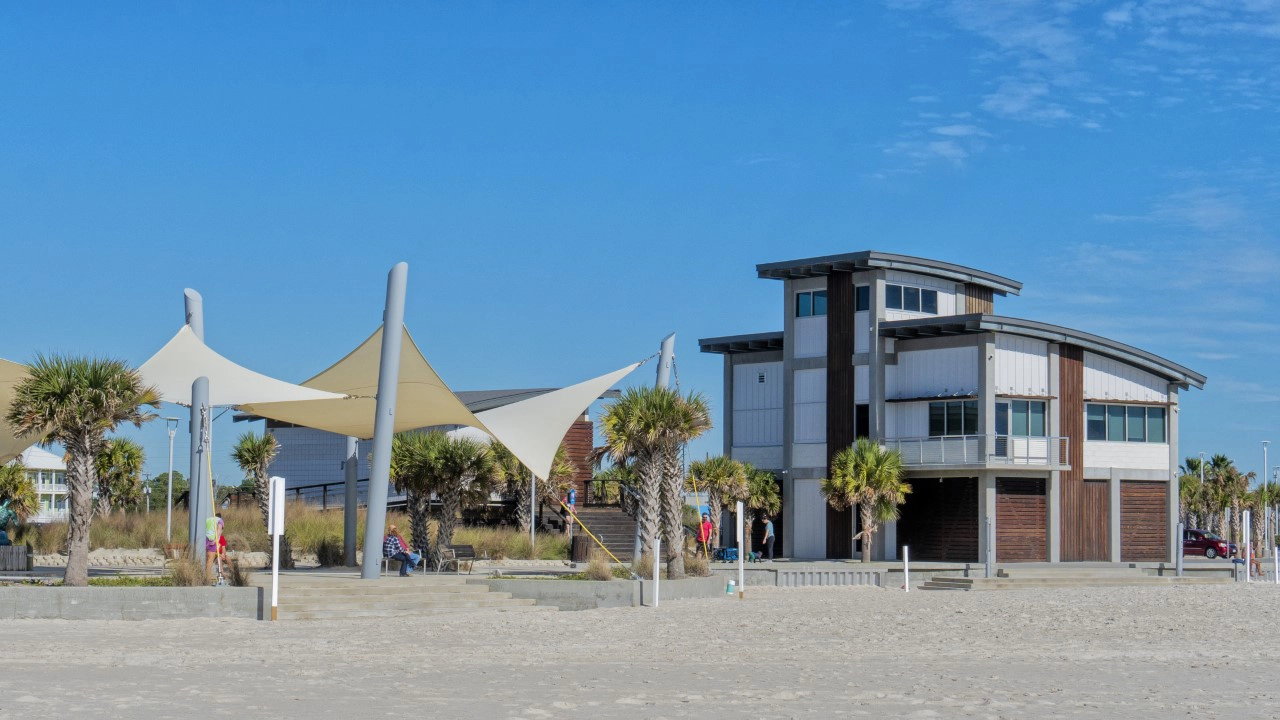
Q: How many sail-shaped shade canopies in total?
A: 4